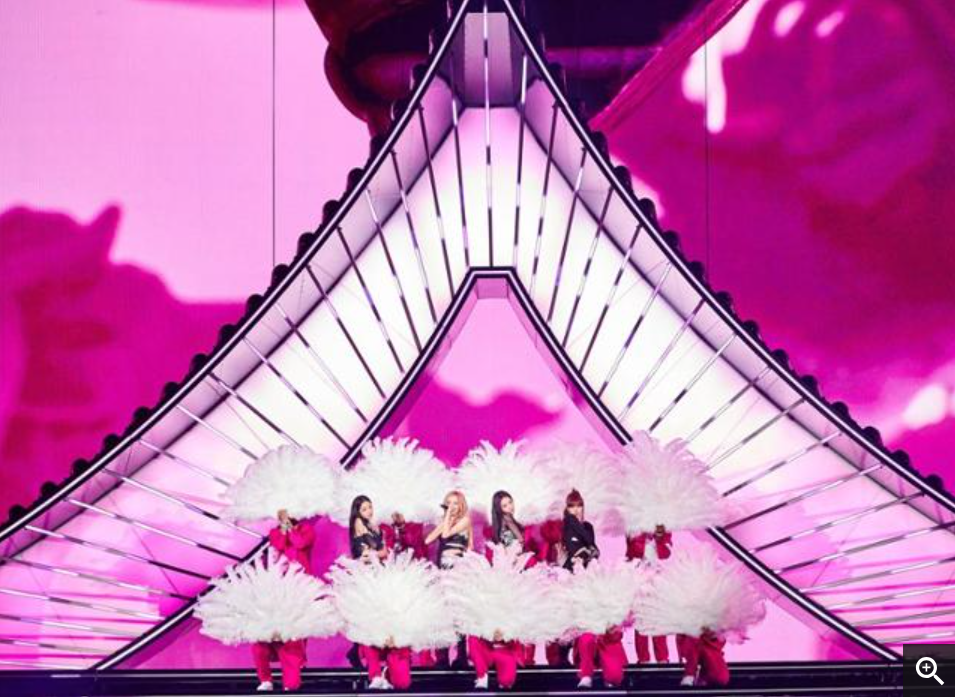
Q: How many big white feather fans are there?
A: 10